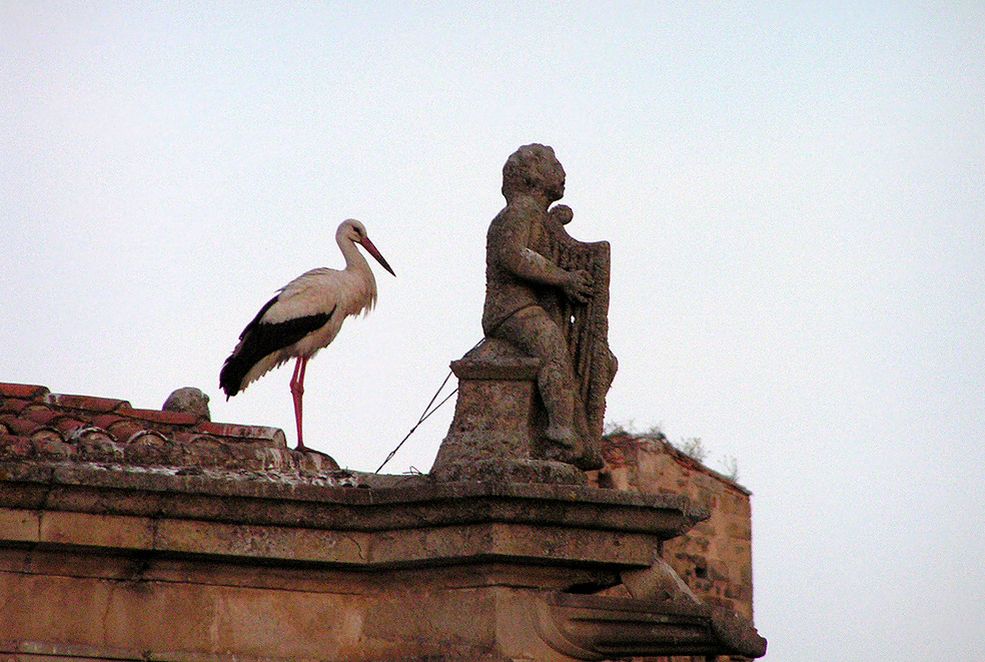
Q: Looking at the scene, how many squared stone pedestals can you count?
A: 1